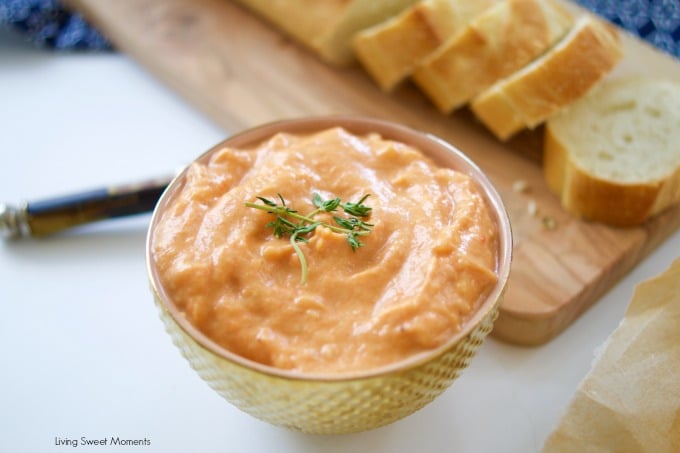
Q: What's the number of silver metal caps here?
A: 1